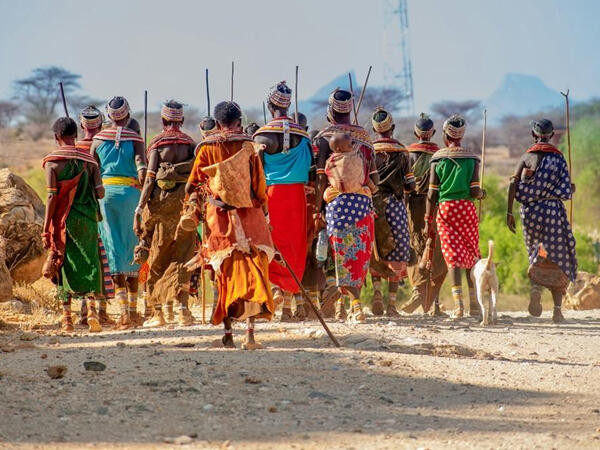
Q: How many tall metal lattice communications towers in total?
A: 1